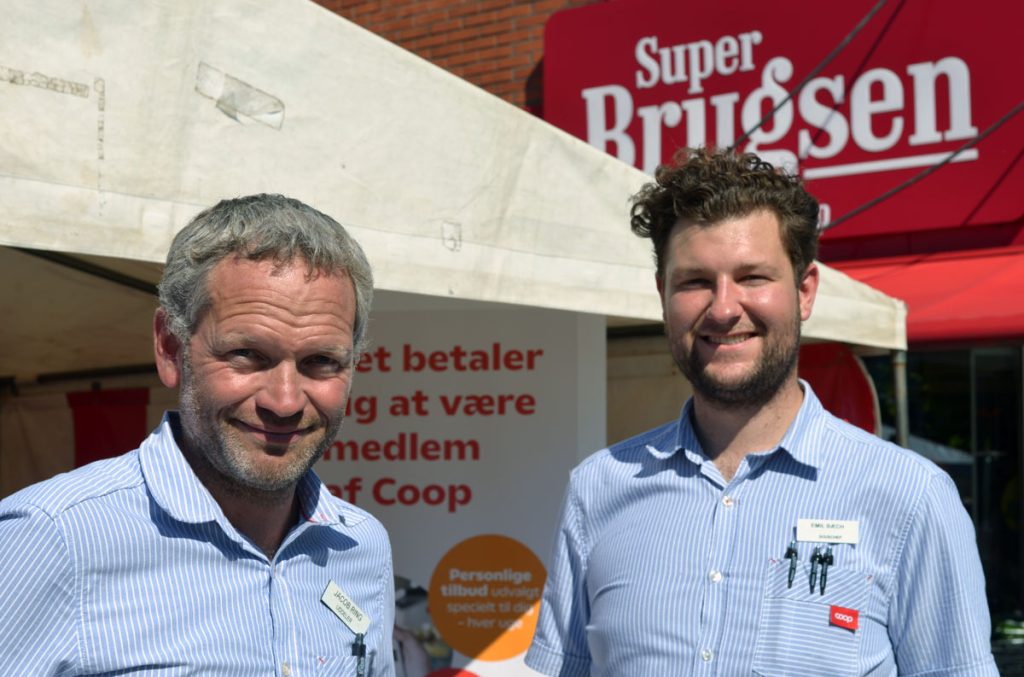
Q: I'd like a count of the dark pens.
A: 4